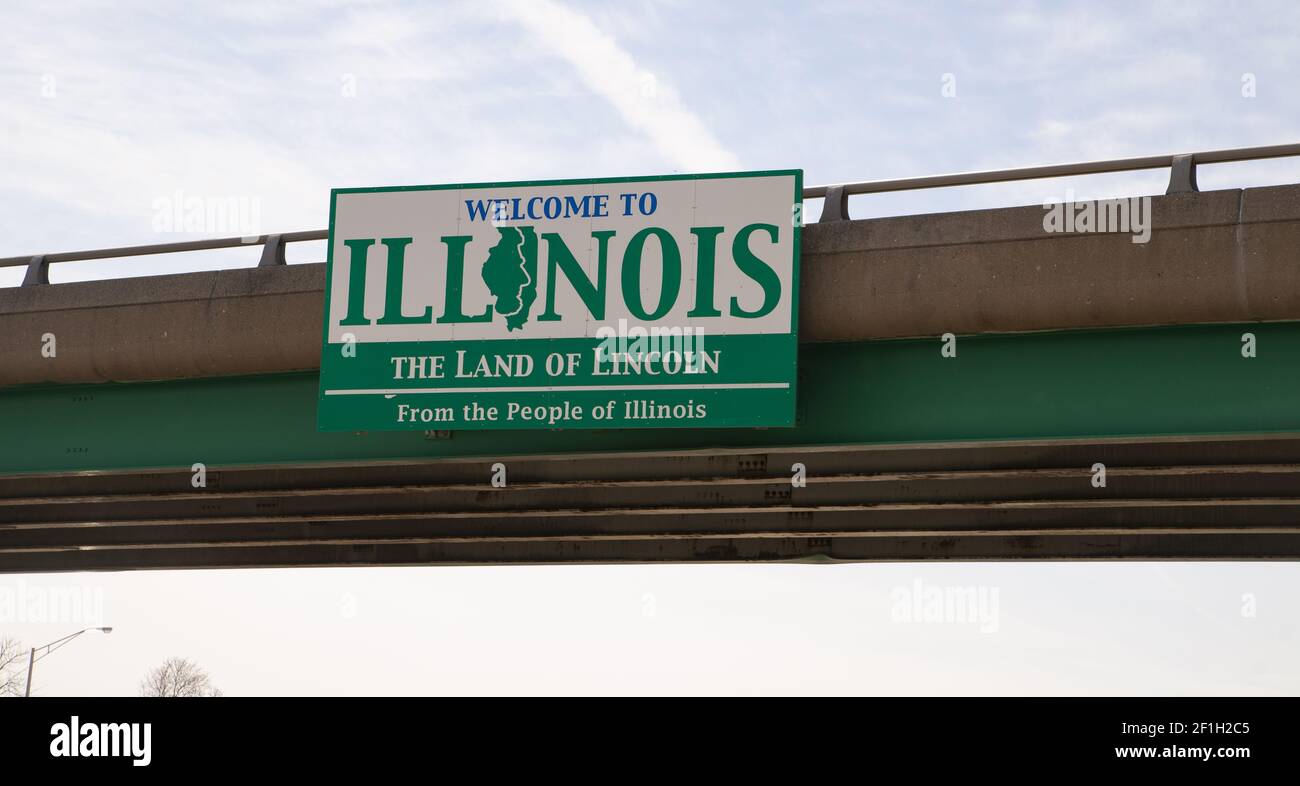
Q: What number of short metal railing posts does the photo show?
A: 4